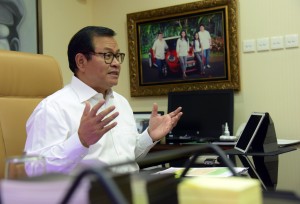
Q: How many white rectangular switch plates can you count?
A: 4